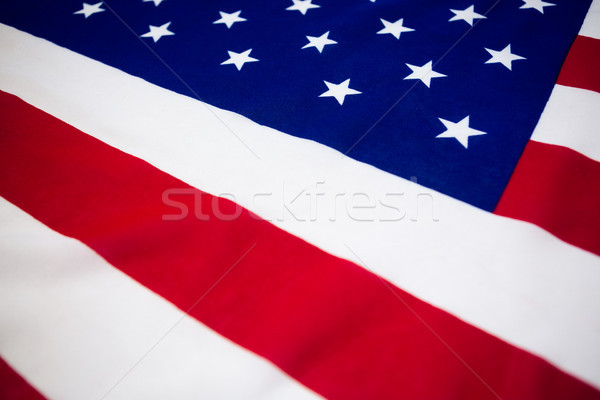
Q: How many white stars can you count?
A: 15